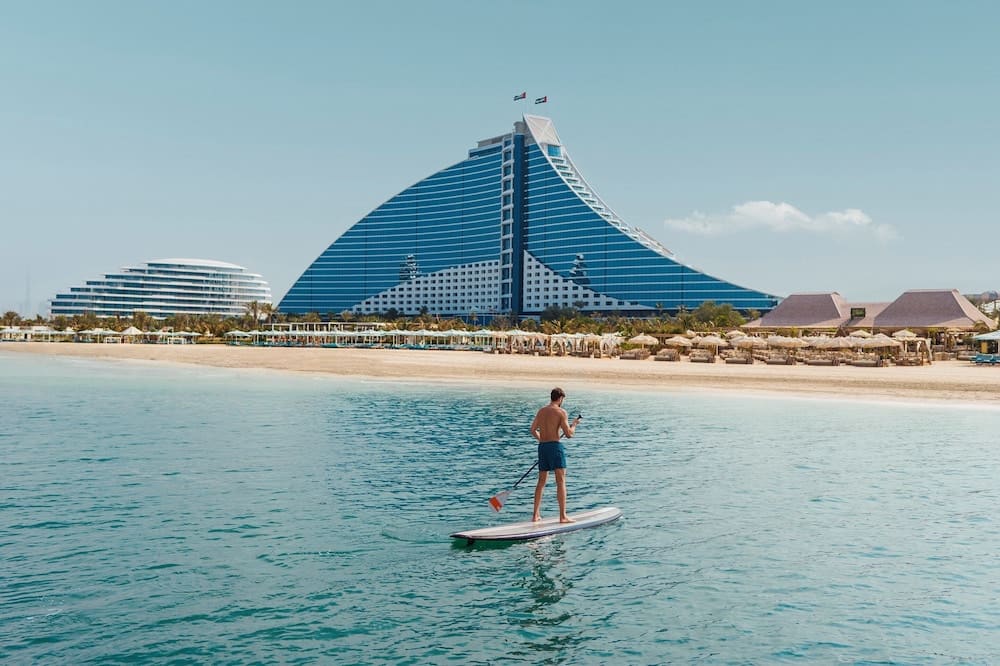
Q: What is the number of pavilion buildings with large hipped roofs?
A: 2